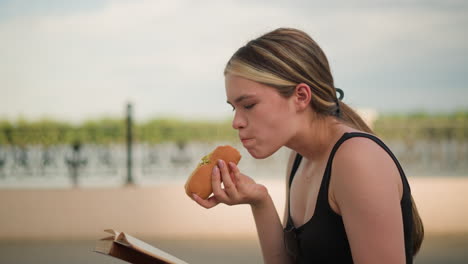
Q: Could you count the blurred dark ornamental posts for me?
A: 2